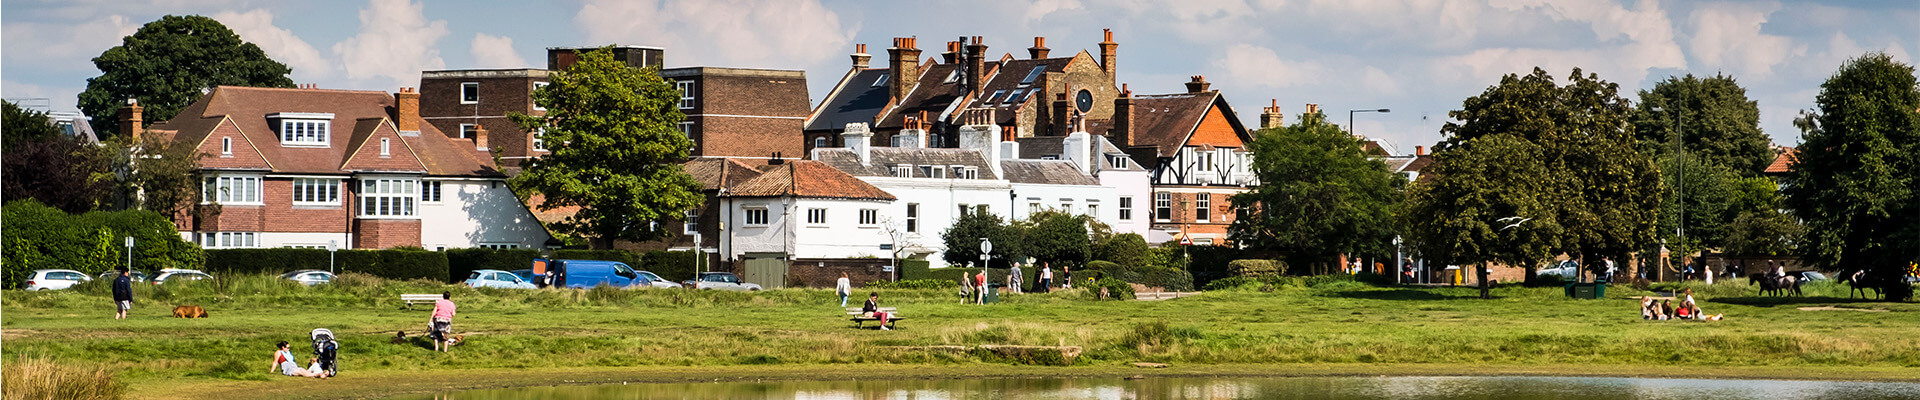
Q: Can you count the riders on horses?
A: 3